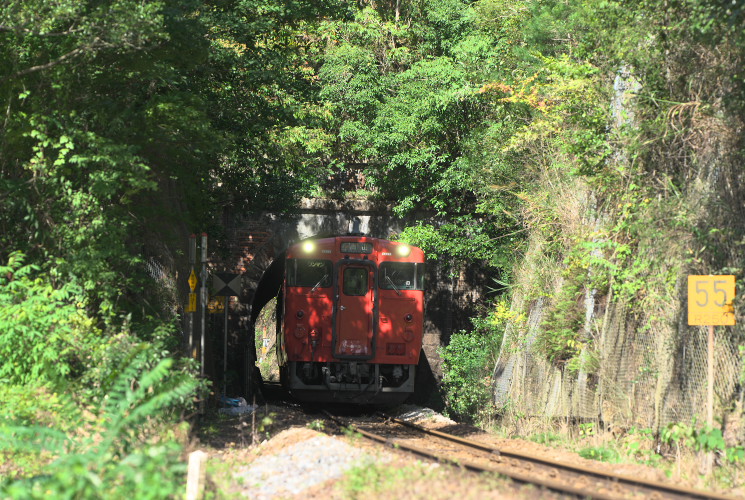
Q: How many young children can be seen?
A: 0